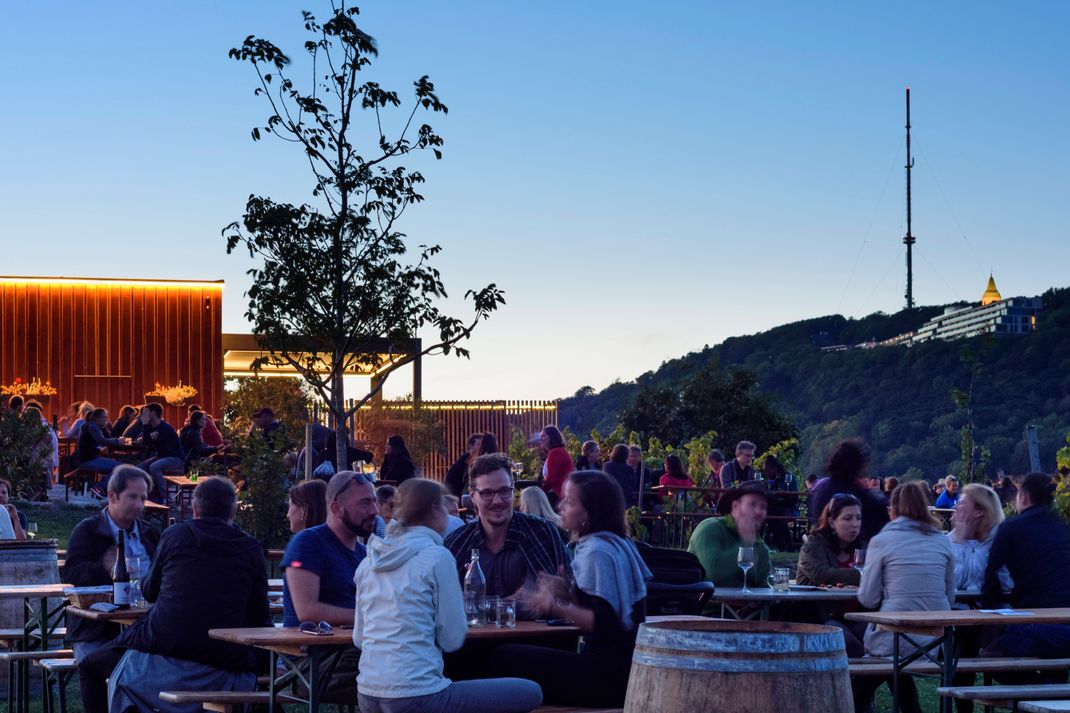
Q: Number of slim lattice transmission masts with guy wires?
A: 1